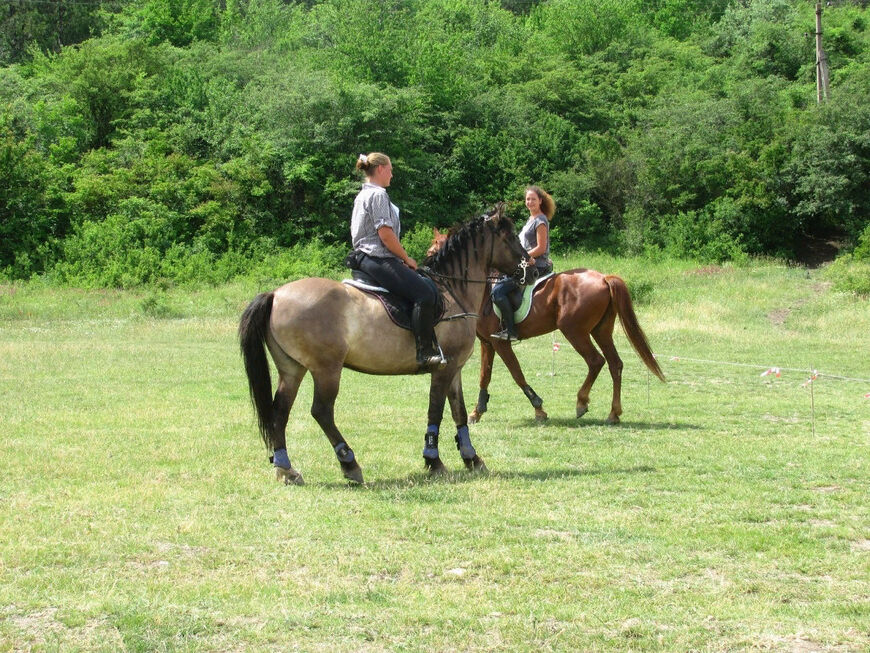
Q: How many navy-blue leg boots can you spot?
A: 4